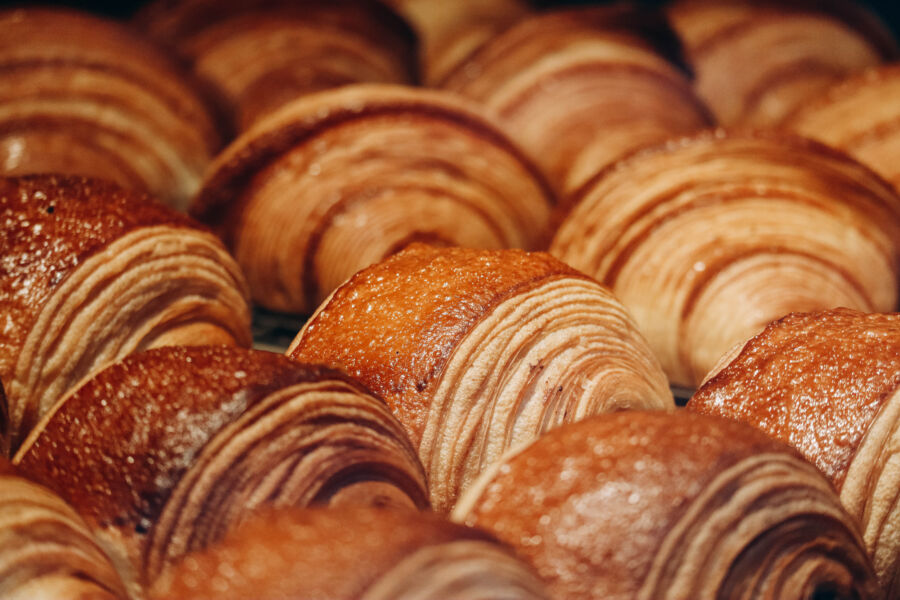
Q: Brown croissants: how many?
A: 15